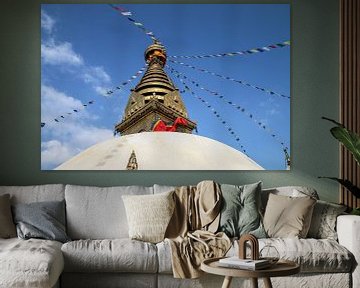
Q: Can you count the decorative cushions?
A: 6